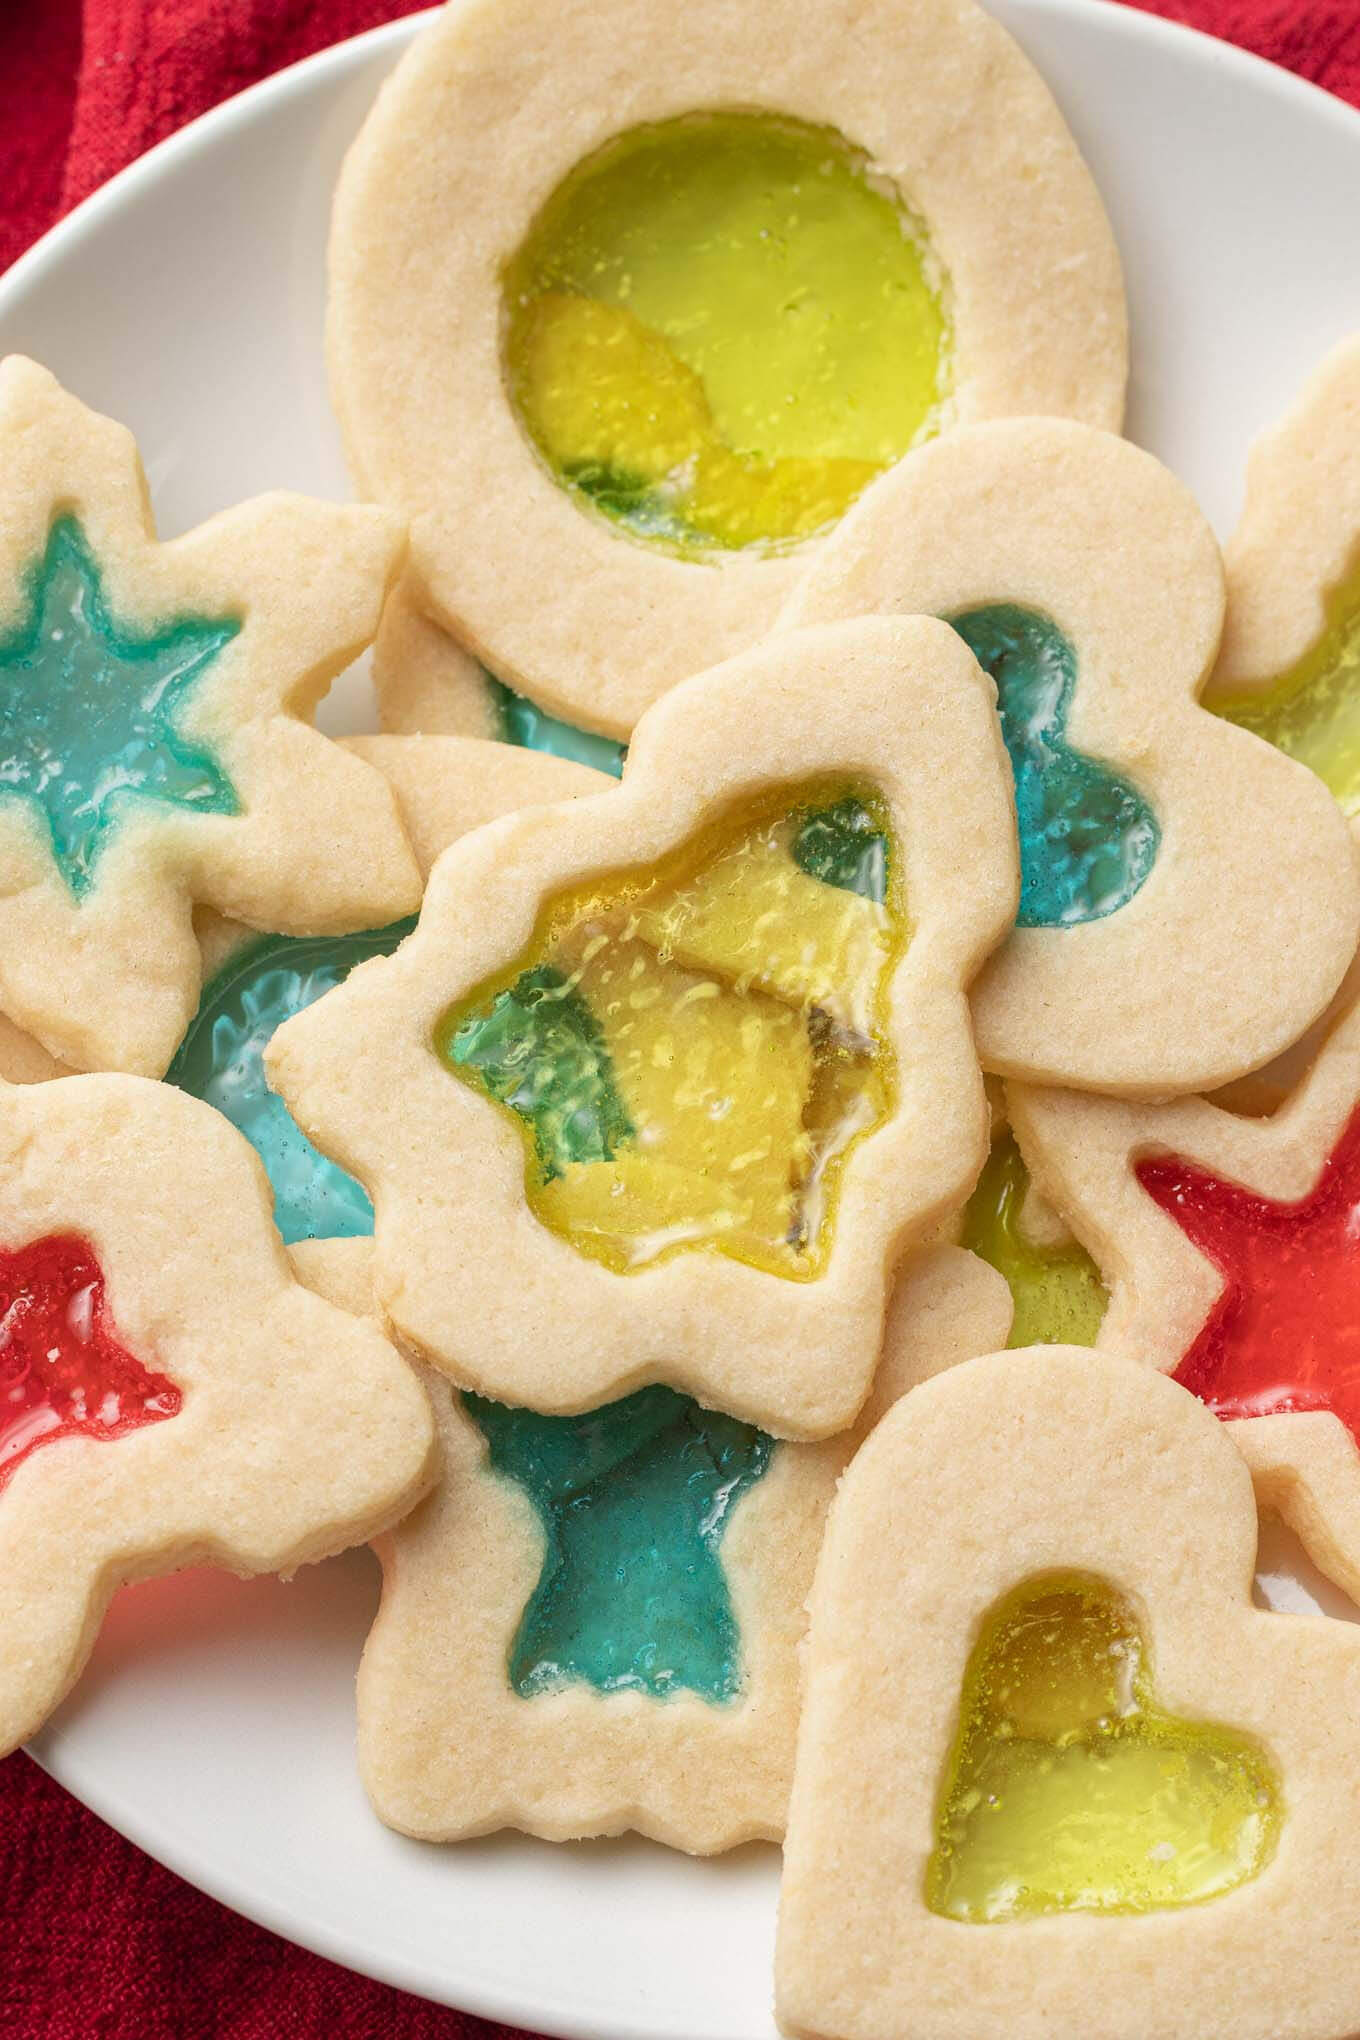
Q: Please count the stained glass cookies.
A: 12